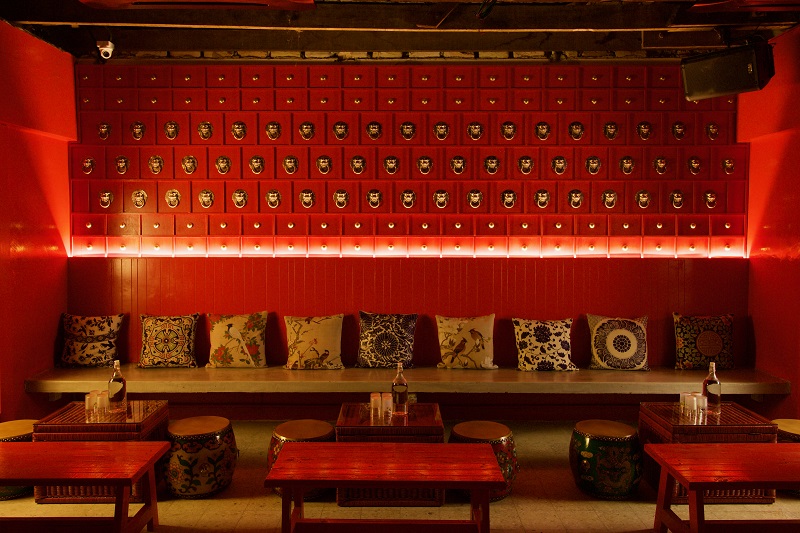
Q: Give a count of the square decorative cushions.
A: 9